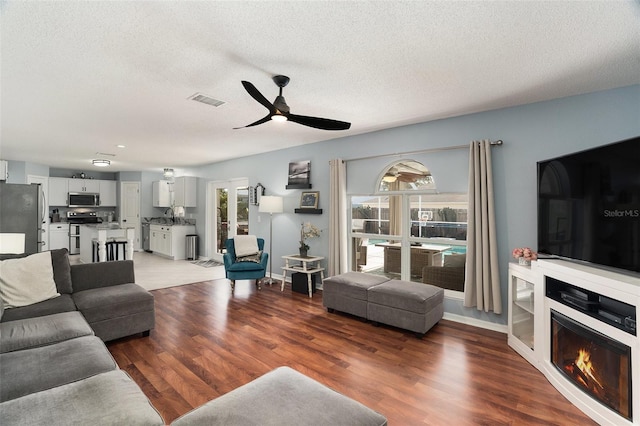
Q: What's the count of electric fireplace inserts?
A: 1